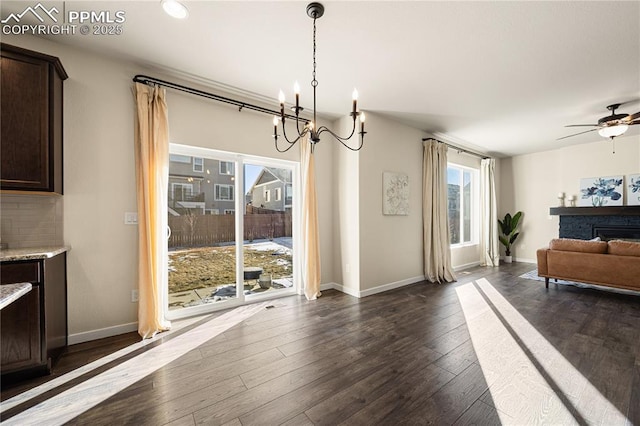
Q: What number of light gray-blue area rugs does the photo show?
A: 1